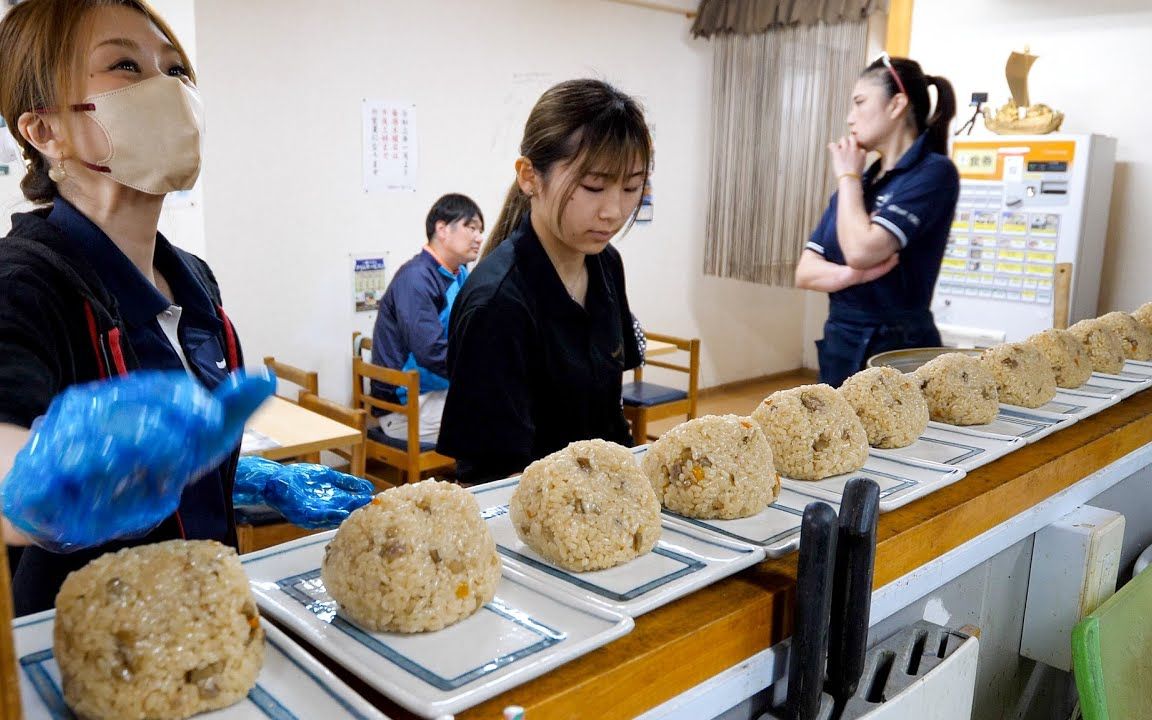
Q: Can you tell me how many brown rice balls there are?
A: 12